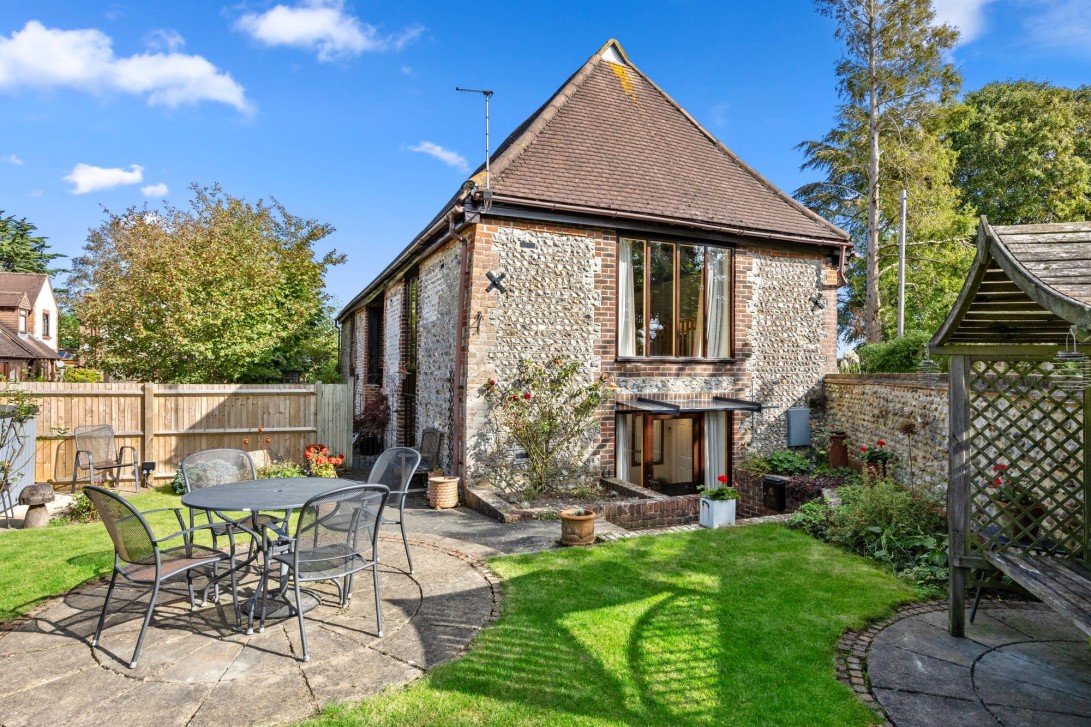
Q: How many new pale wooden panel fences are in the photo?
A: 2